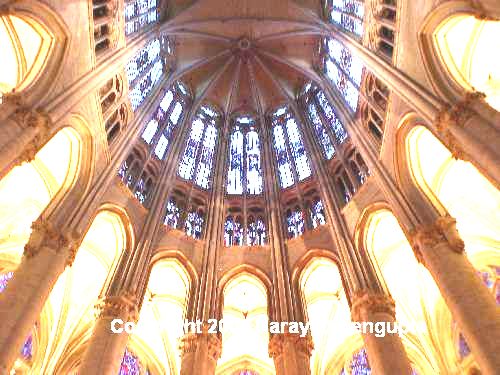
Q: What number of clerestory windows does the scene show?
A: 9